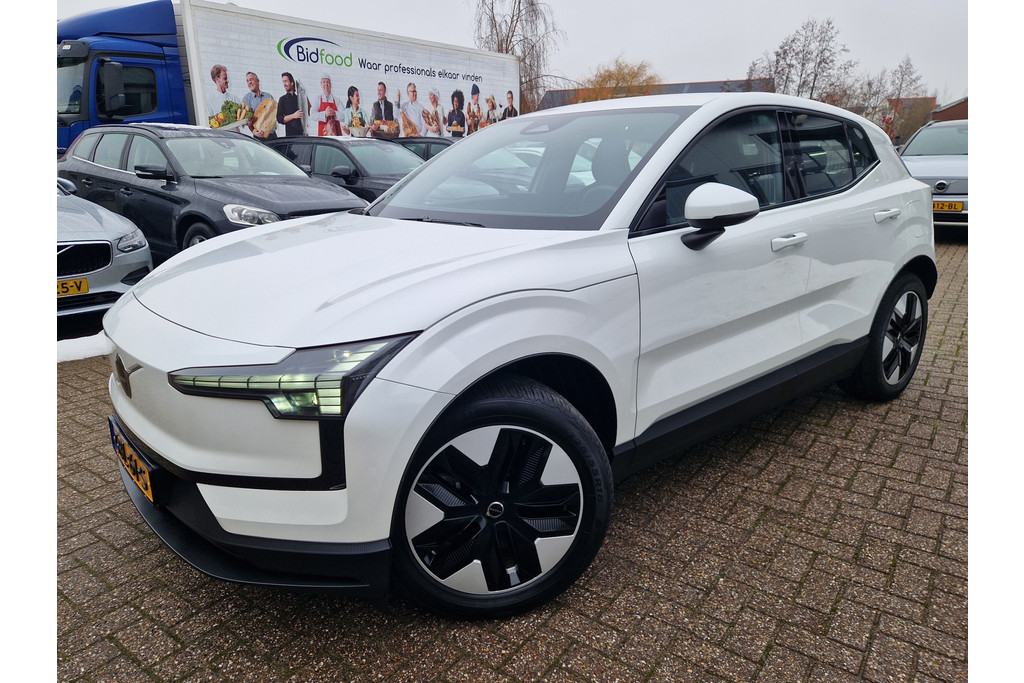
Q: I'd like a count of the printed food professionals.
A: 12